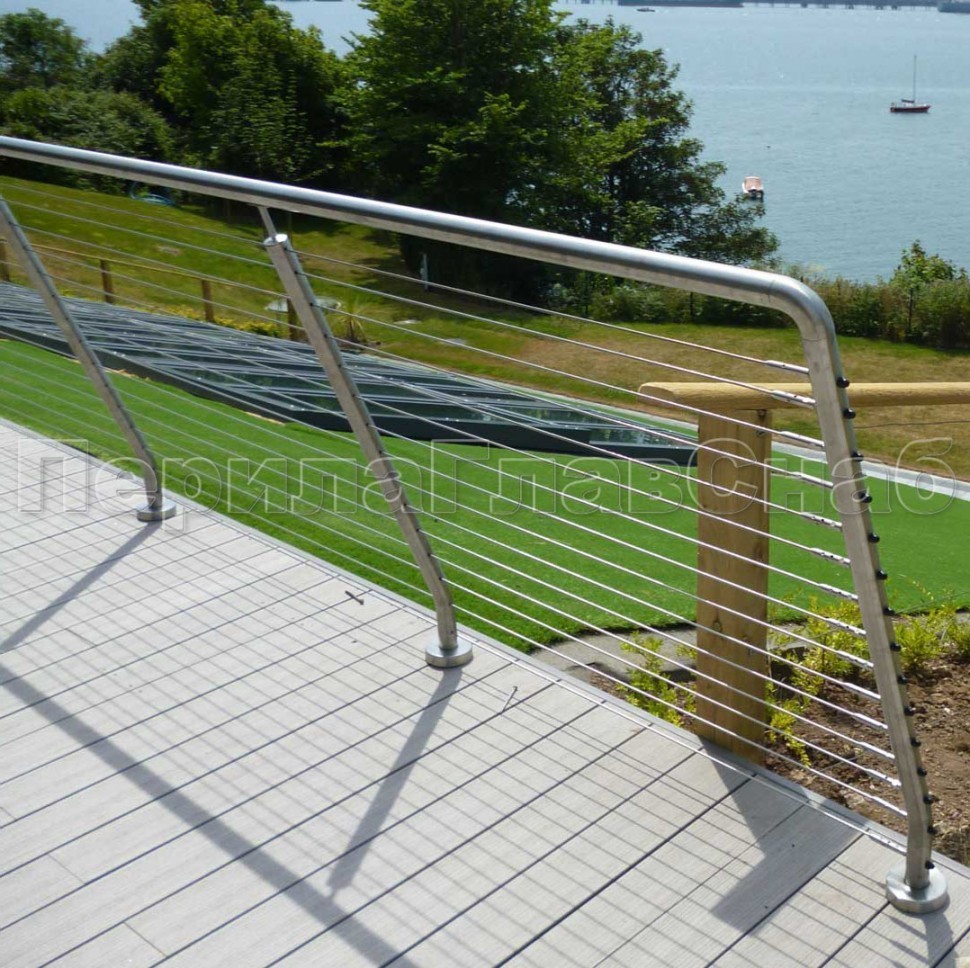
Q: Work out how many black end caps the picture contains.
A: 15